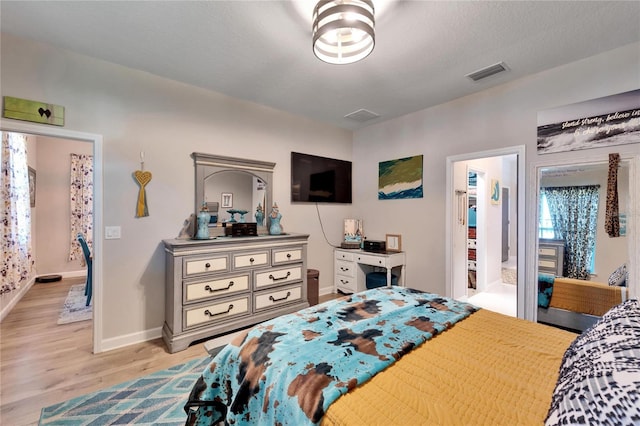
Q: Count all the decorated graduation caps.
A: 0